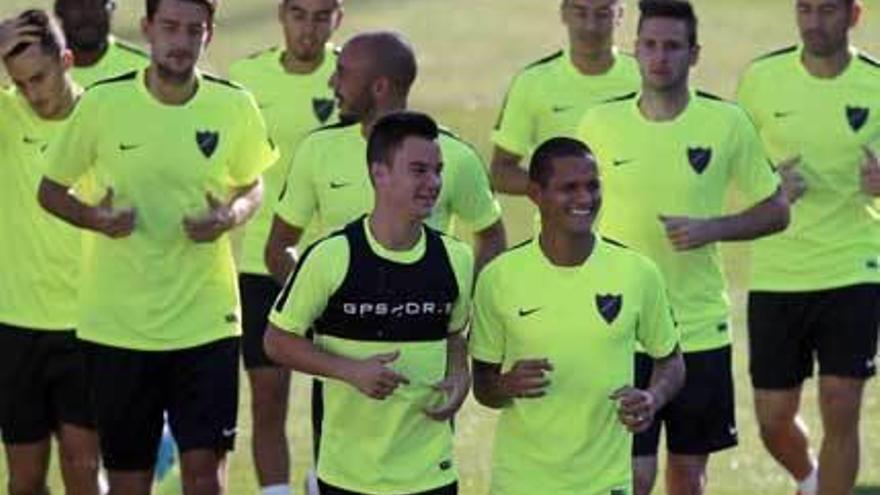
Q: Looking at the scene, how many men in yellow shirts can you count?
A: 10